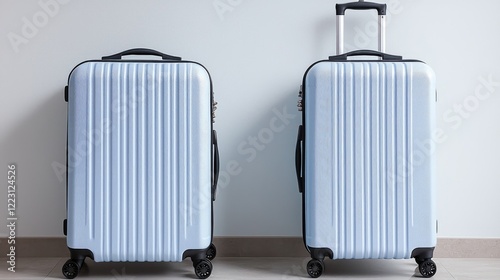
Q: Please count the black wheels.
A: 5